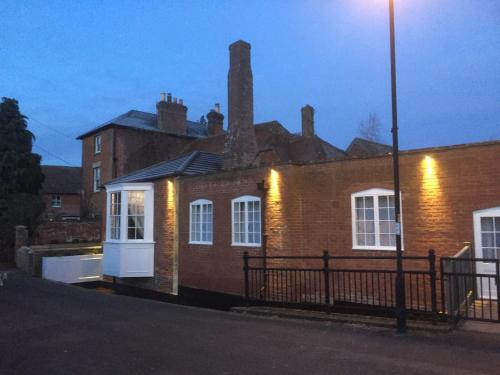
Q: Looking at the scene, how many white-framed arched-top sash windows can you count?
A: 3